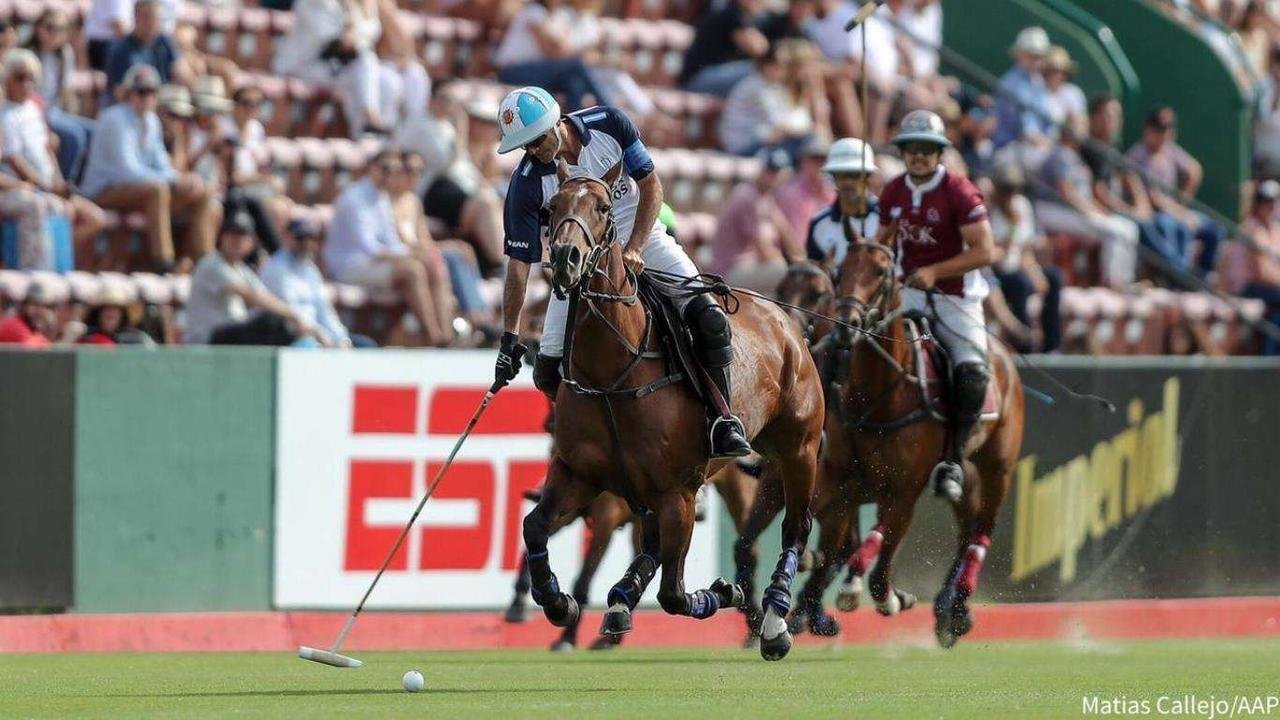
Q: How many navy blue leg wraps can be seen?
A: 4